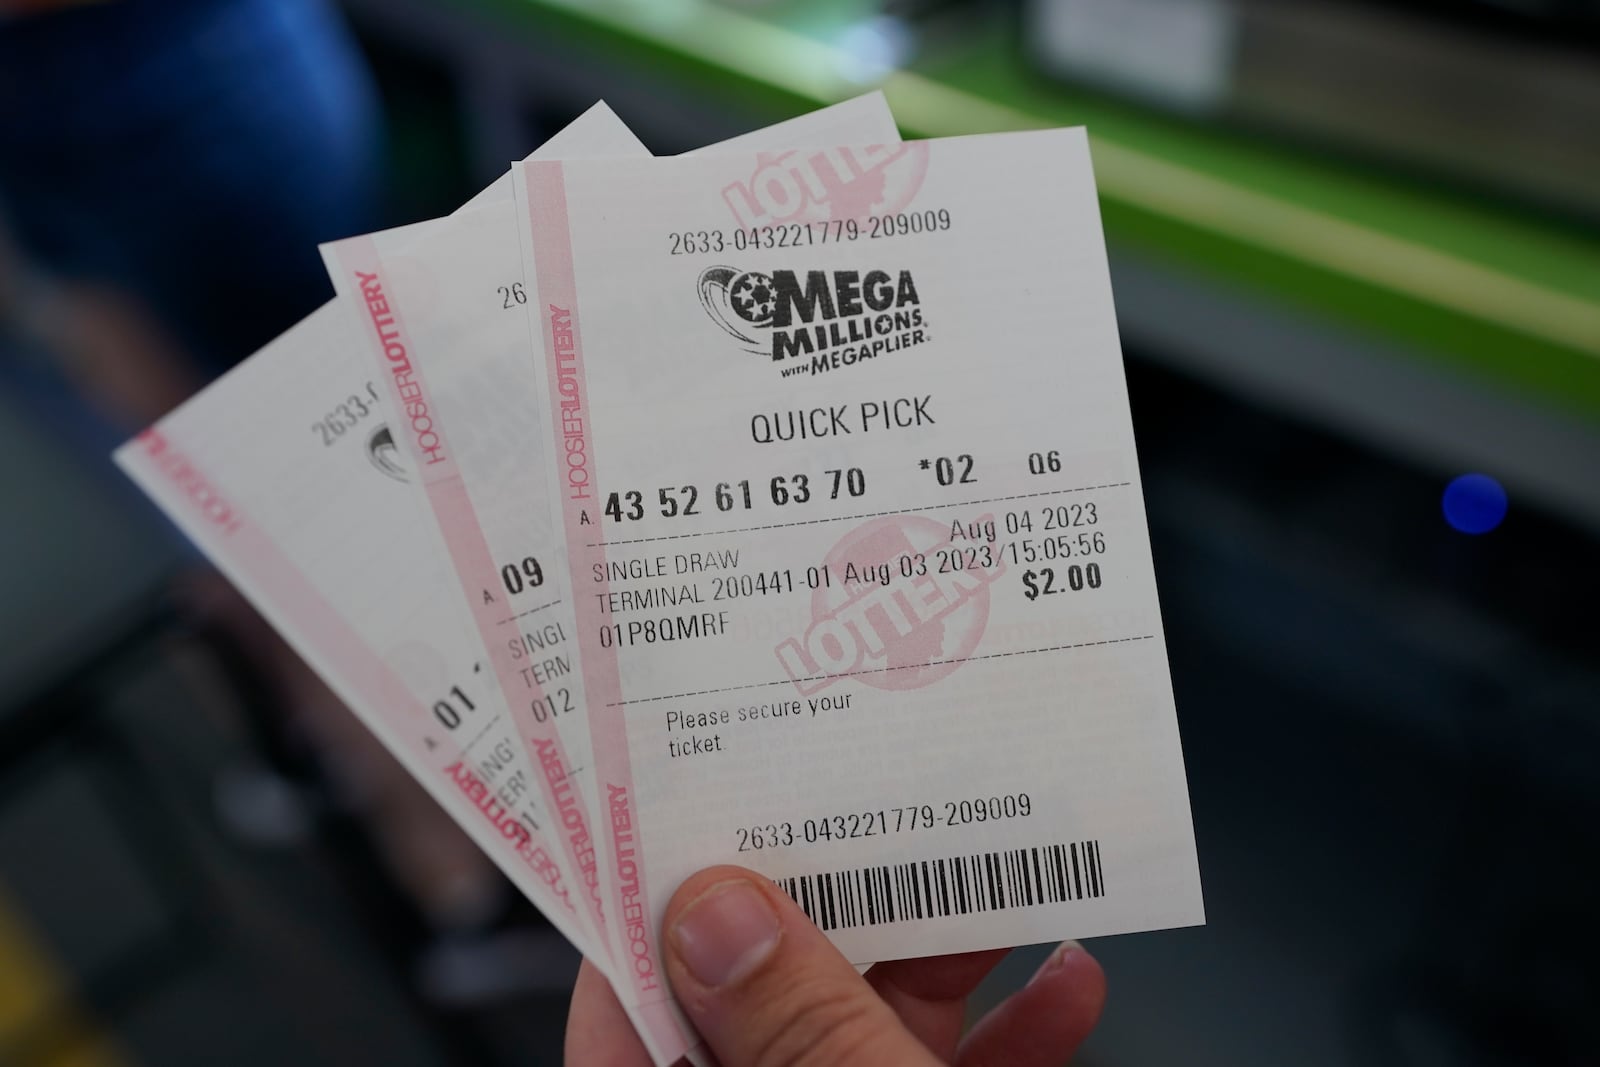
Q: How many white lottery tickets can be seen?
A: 3